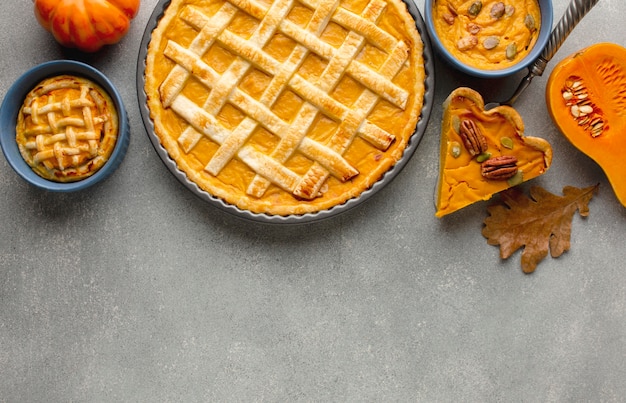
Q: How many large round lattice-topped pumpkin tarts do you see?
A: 1